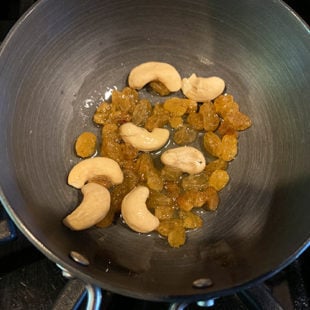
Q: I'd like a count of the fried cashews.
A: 7